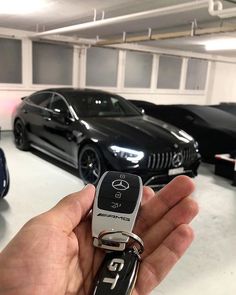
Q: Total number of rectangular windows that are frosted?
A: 6